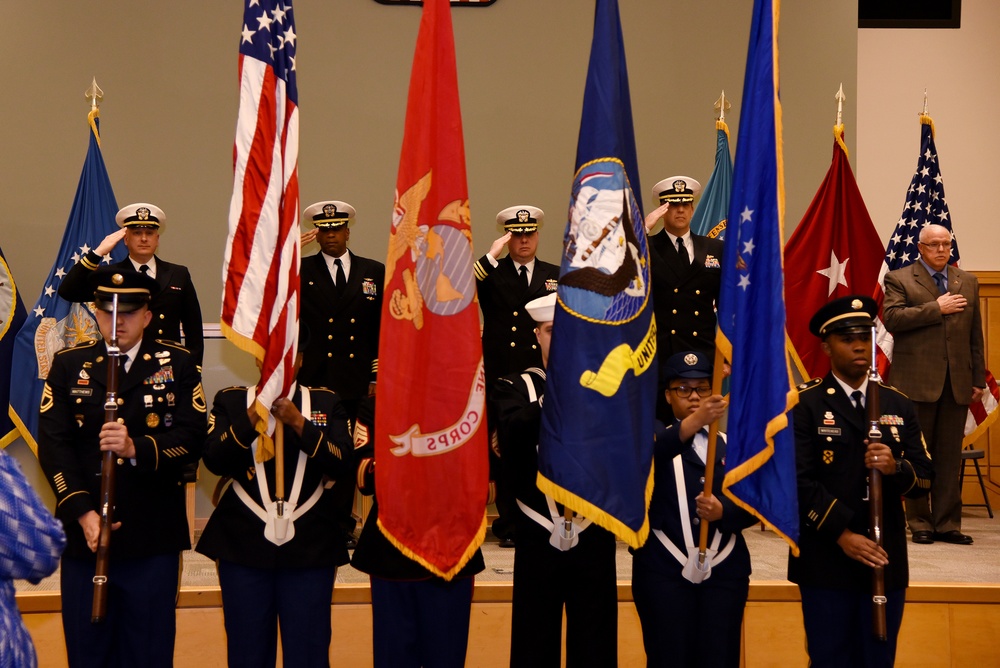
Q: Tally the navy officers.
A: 4